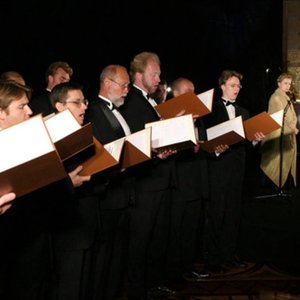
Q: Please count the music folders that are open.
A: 8